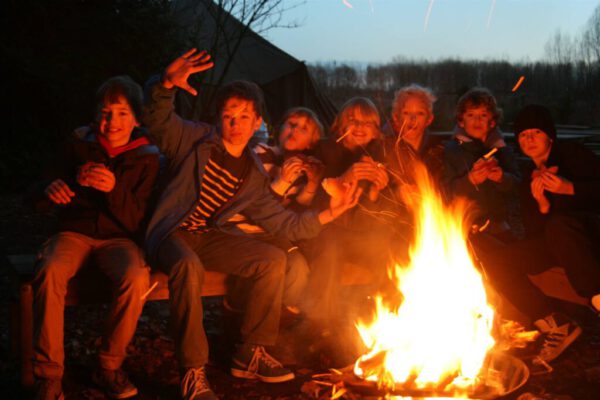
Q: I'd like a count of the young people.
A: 7